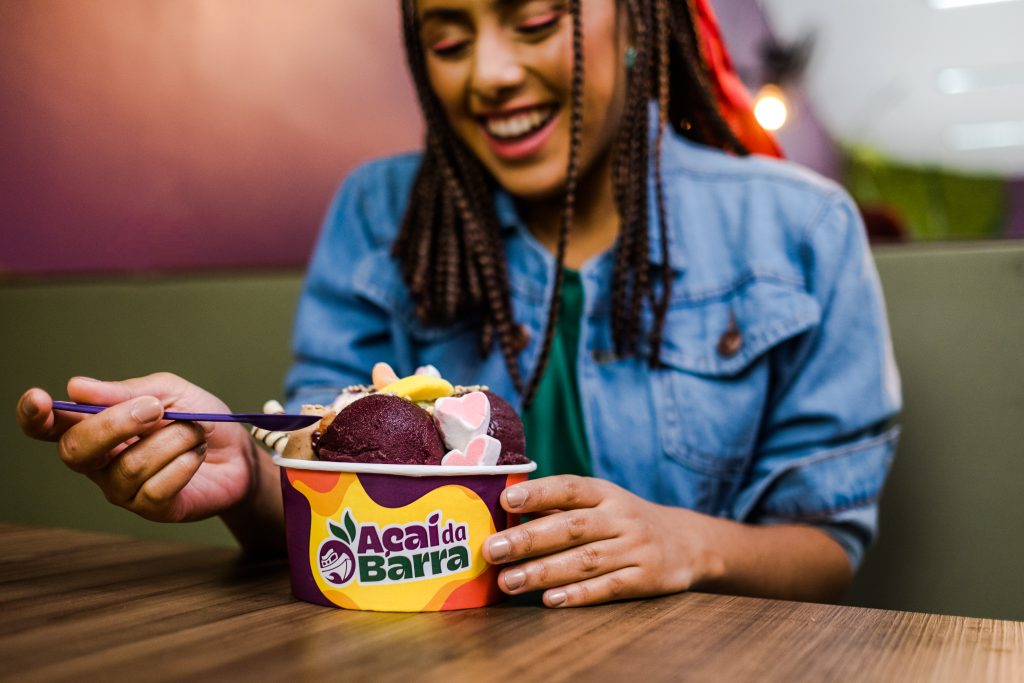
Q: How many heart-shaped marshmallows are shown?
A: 2